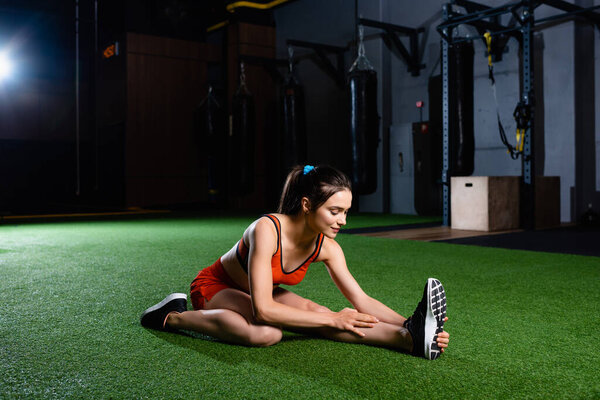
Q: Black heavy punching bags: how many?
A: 5